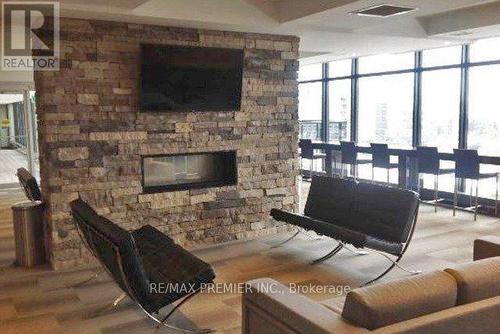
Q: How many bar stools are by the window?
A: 5